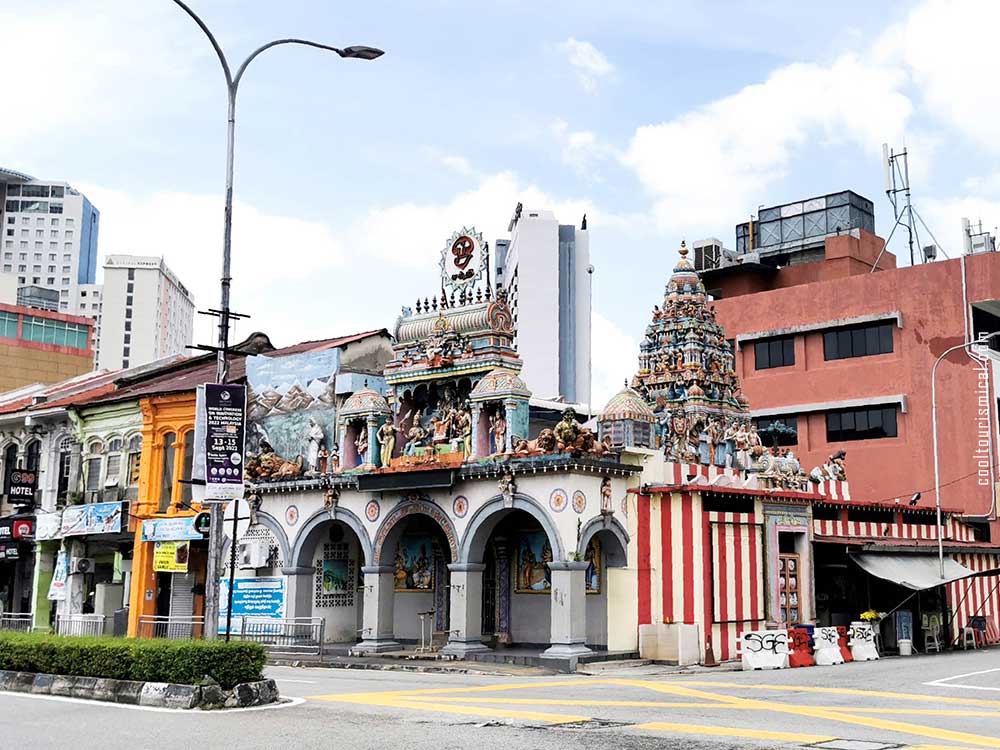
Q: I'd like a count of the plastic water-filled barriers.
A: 5